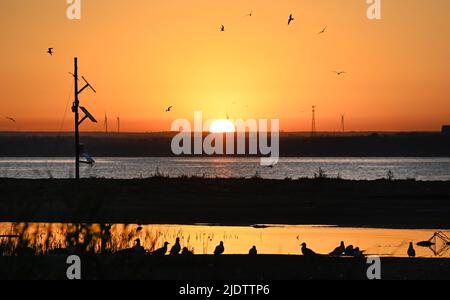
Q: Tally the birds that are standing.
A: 11